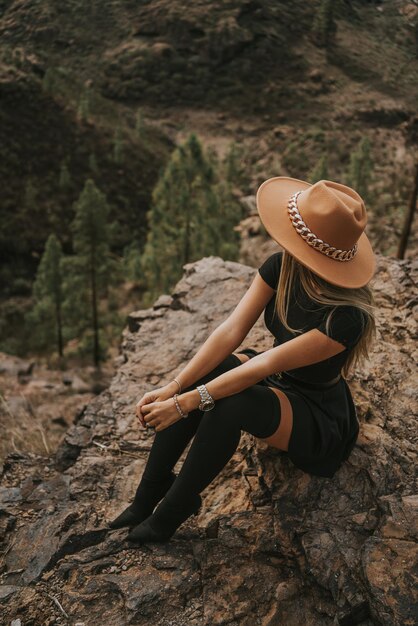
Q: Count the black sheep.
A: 0